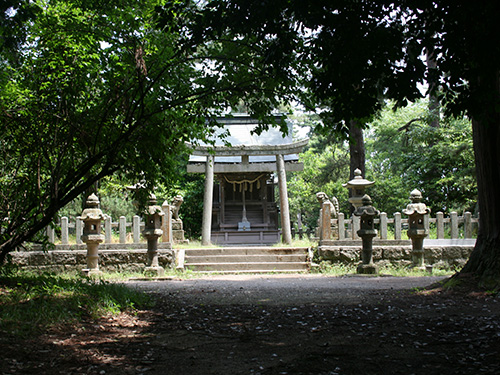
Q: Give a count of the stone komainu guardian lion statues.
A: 2